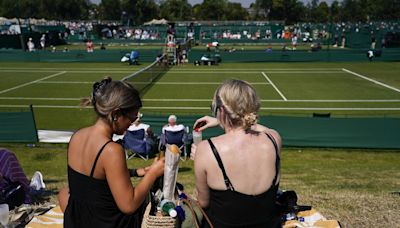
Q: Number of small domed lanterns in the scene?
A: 0